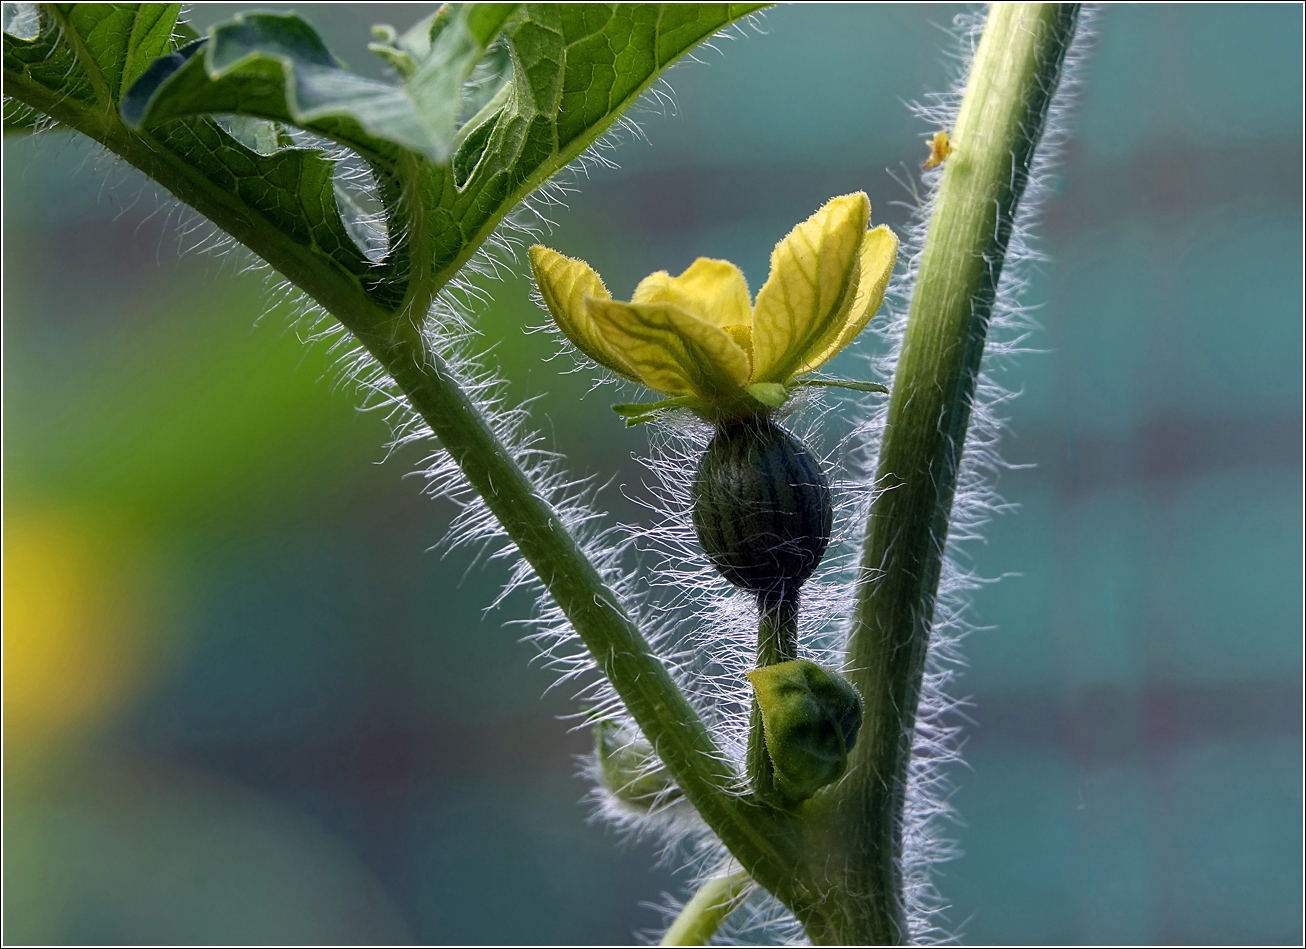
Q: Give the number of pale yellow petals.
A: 5